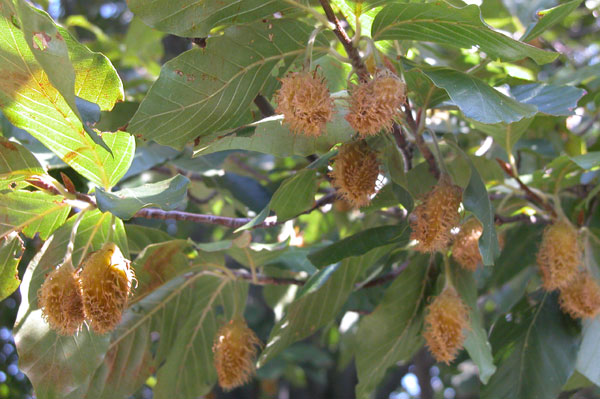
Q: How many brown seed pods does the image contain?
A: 11